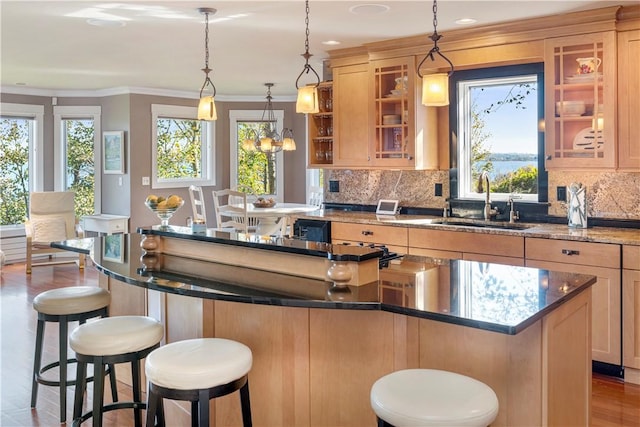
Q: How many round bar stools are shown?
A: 4